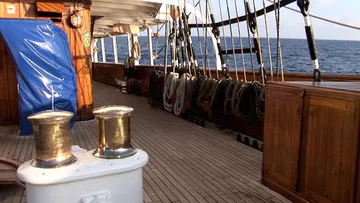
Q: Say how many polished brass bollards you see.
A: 2